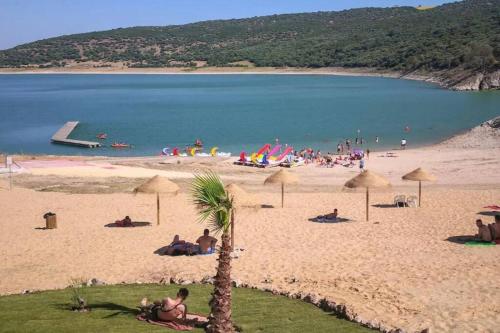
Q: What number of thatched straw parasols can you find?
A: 5